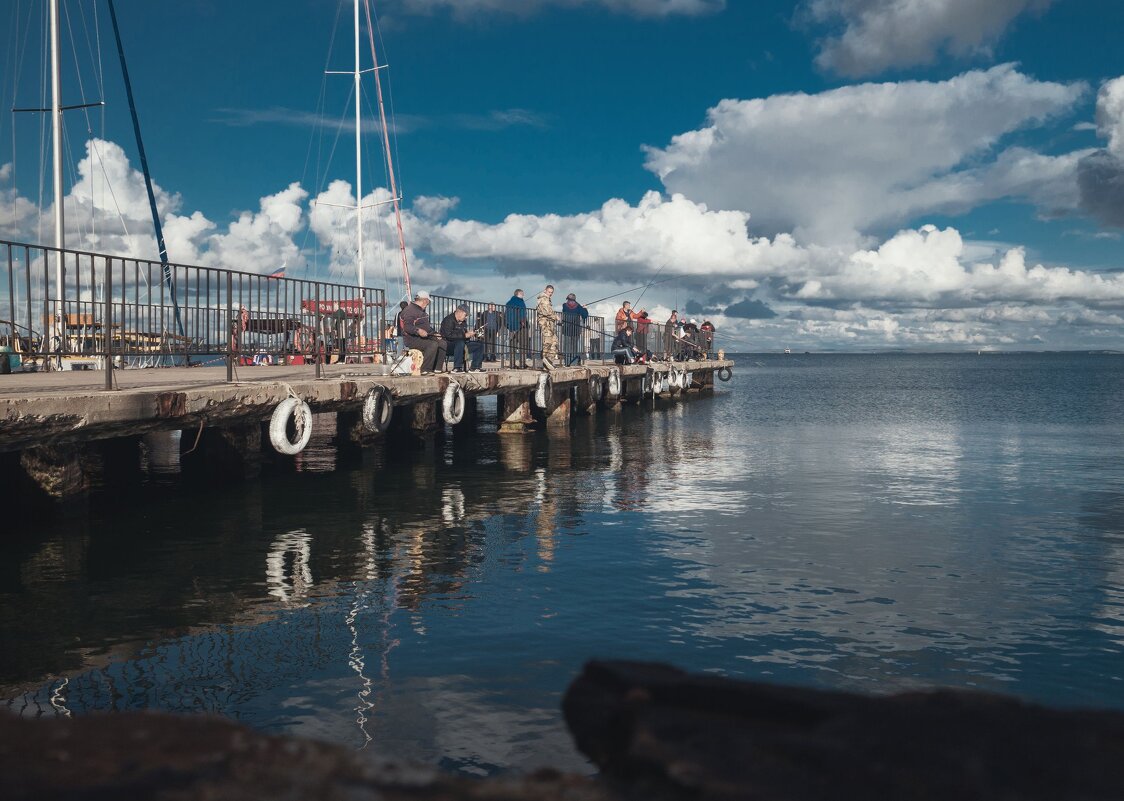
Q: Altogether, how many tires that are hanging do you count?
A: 11